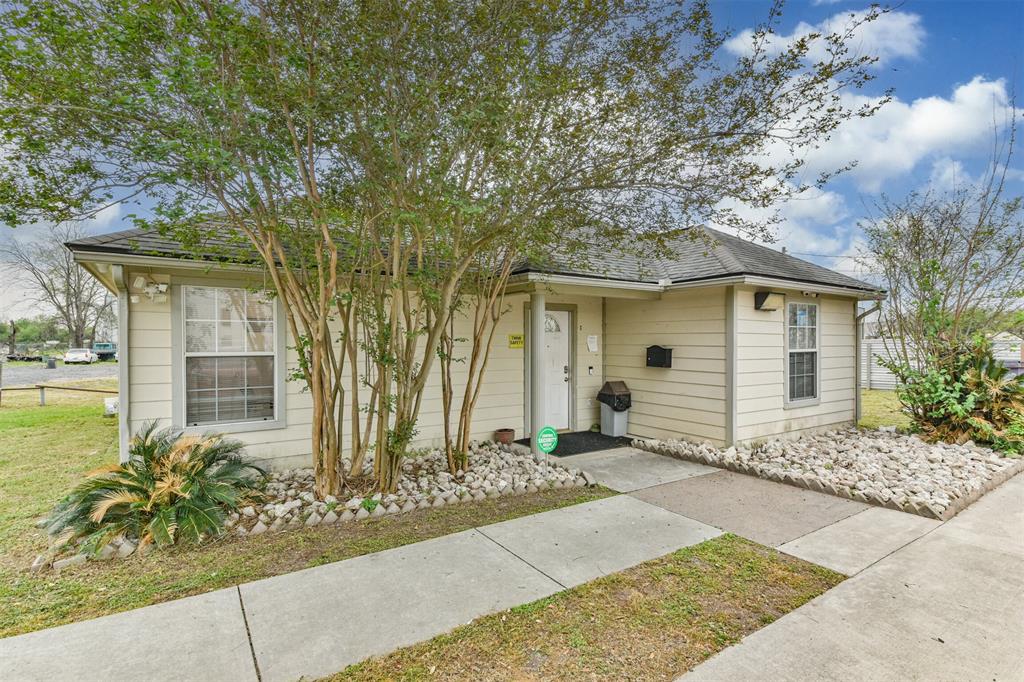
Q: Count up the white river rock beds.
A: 2